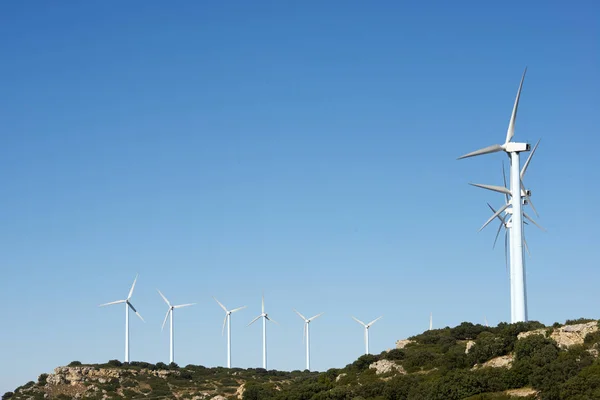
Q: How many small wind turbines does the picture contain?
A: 6